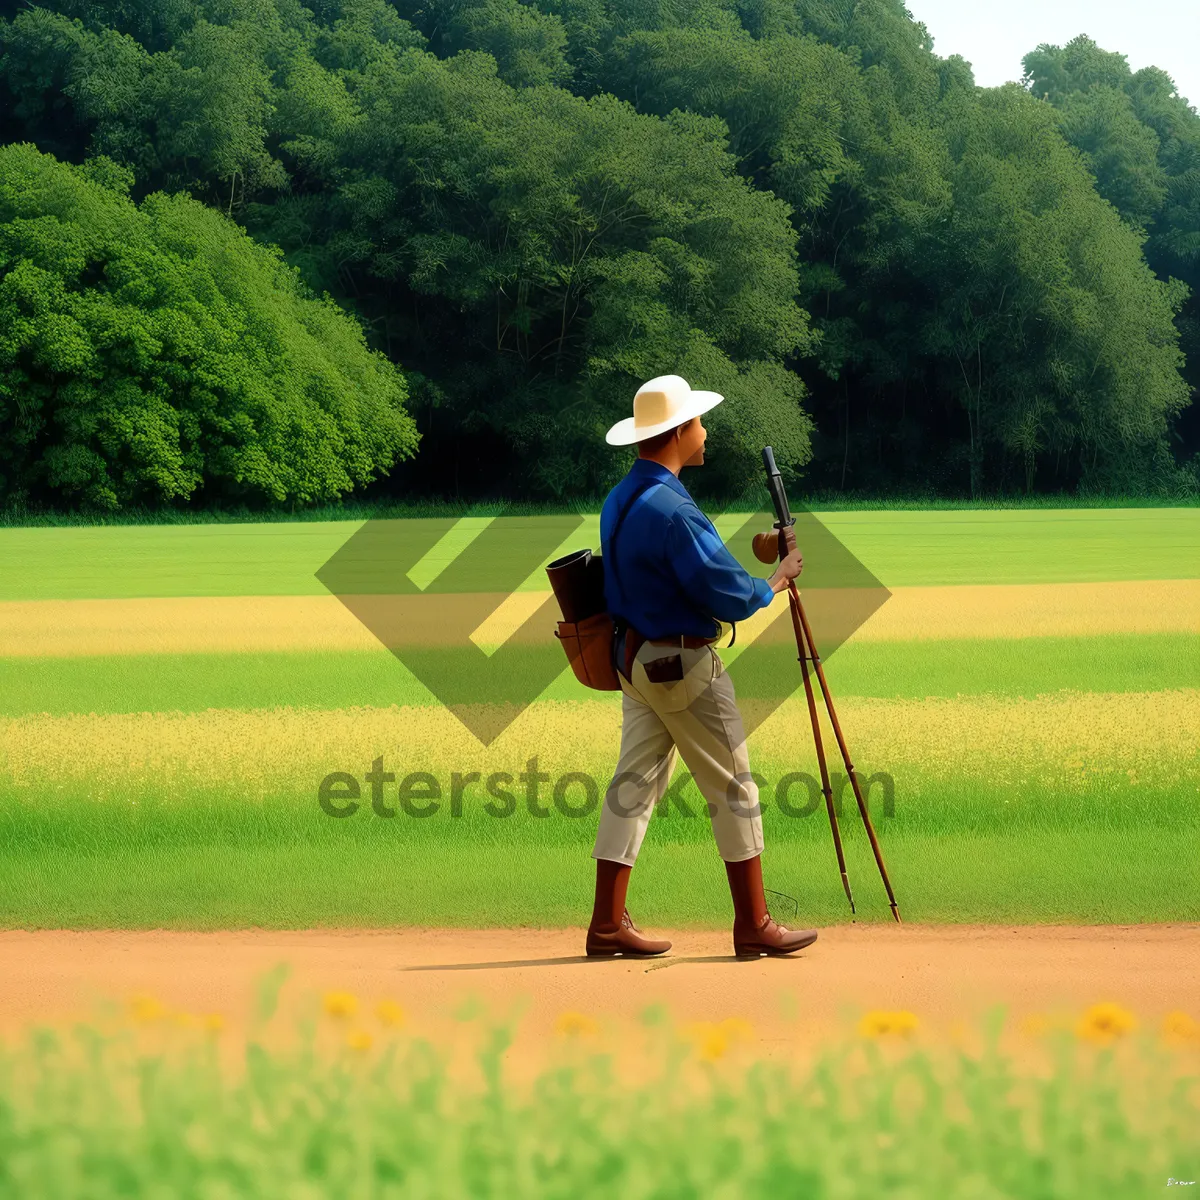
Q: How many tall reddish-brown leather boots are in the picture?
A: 2